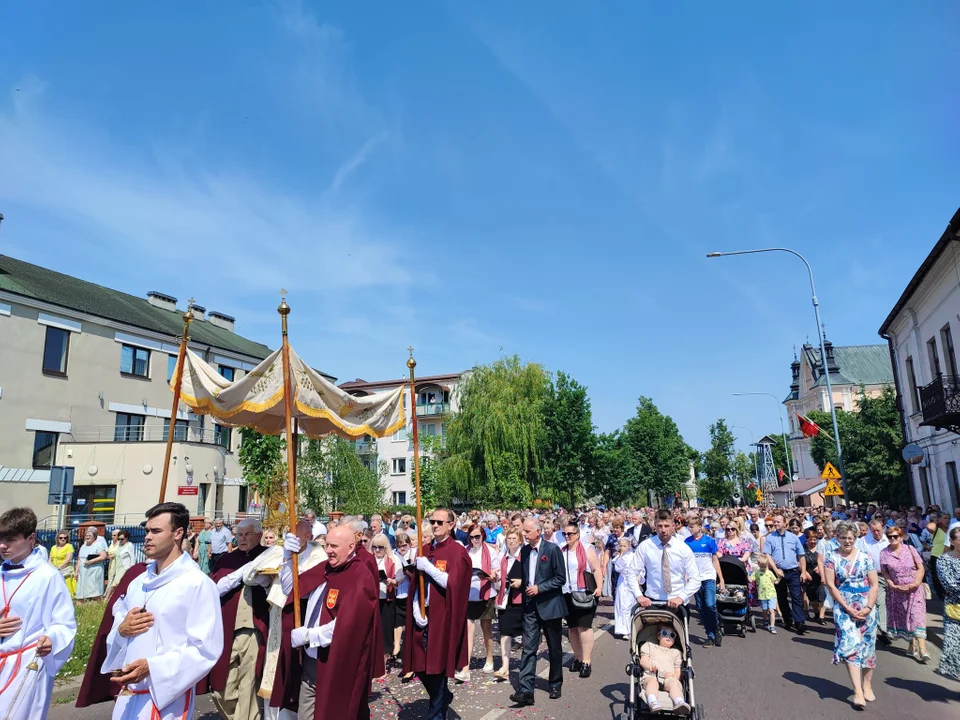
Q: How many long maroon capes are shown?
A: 5